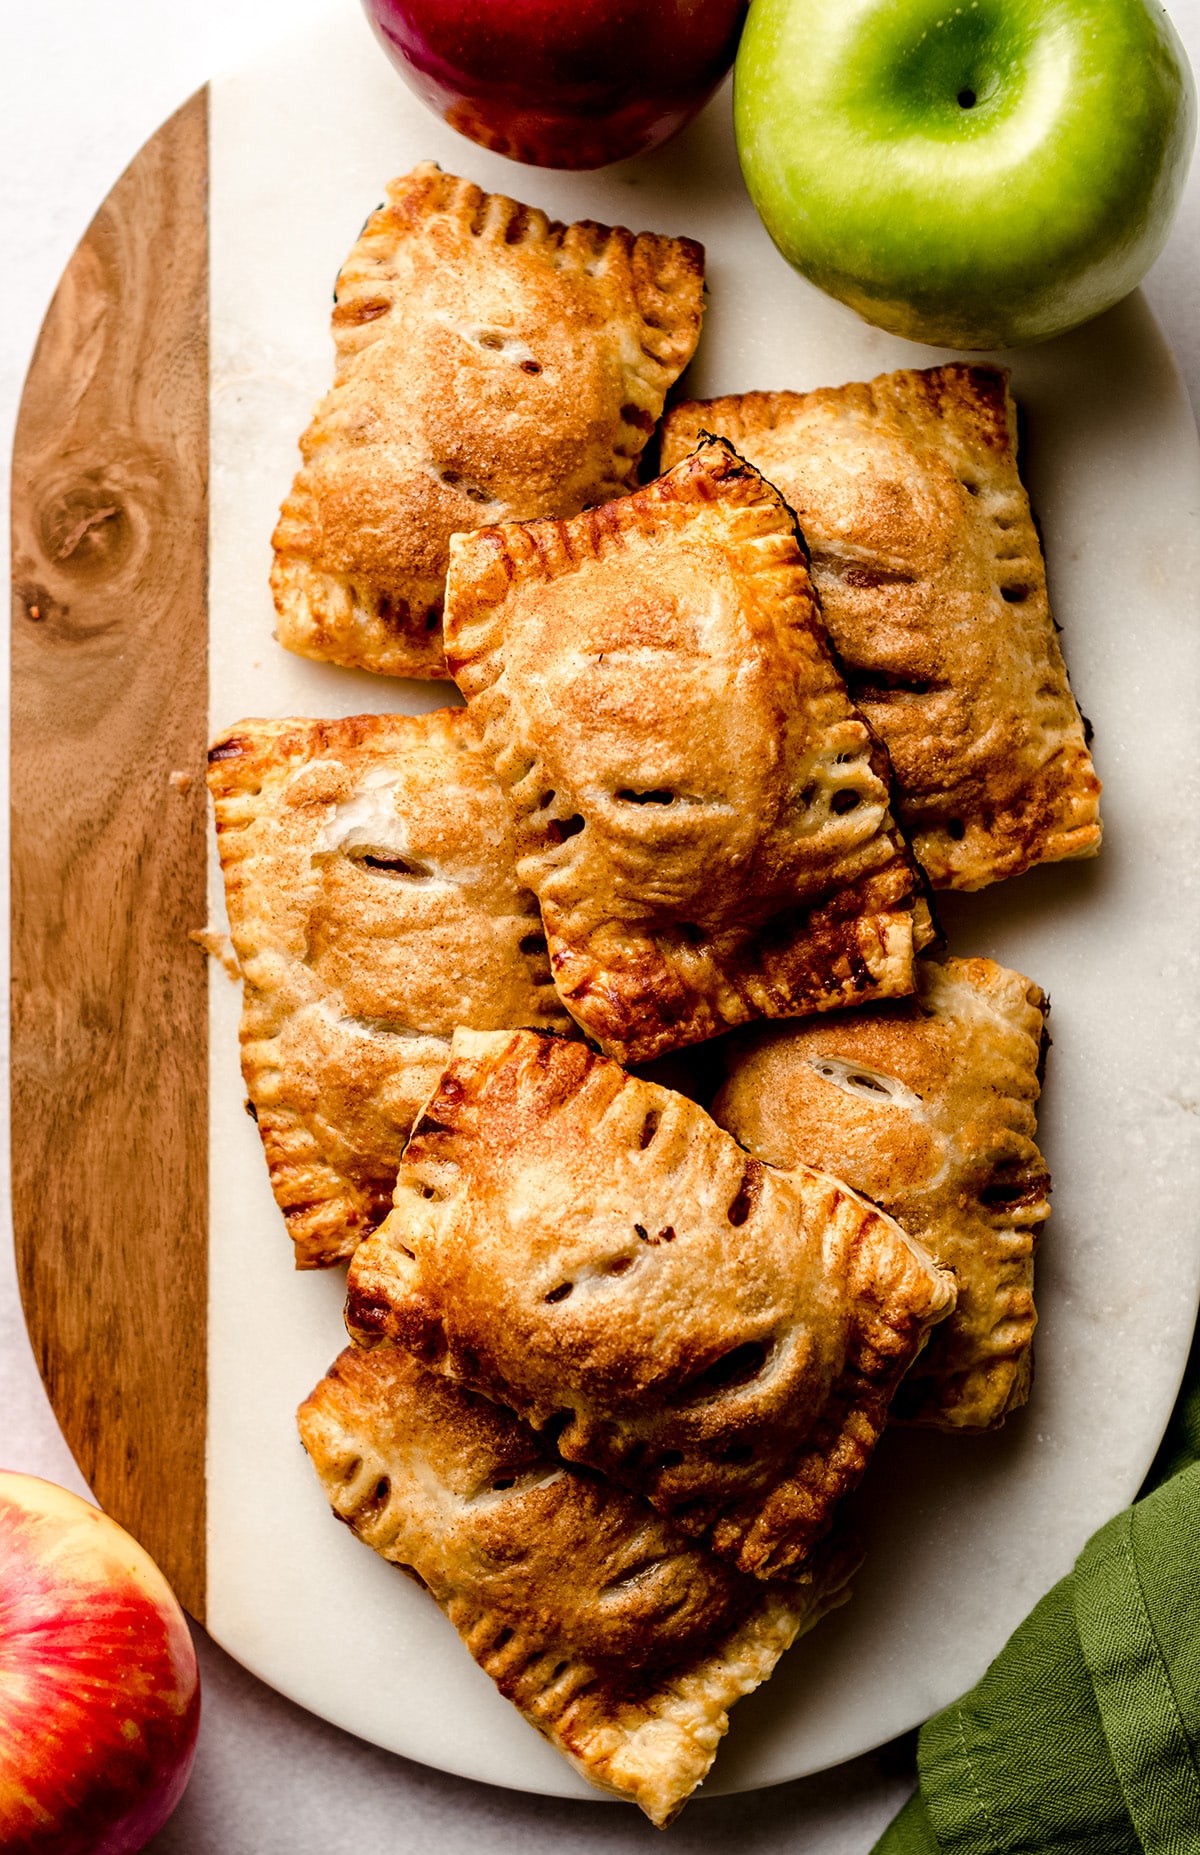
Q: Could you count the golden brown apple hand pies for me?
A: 7